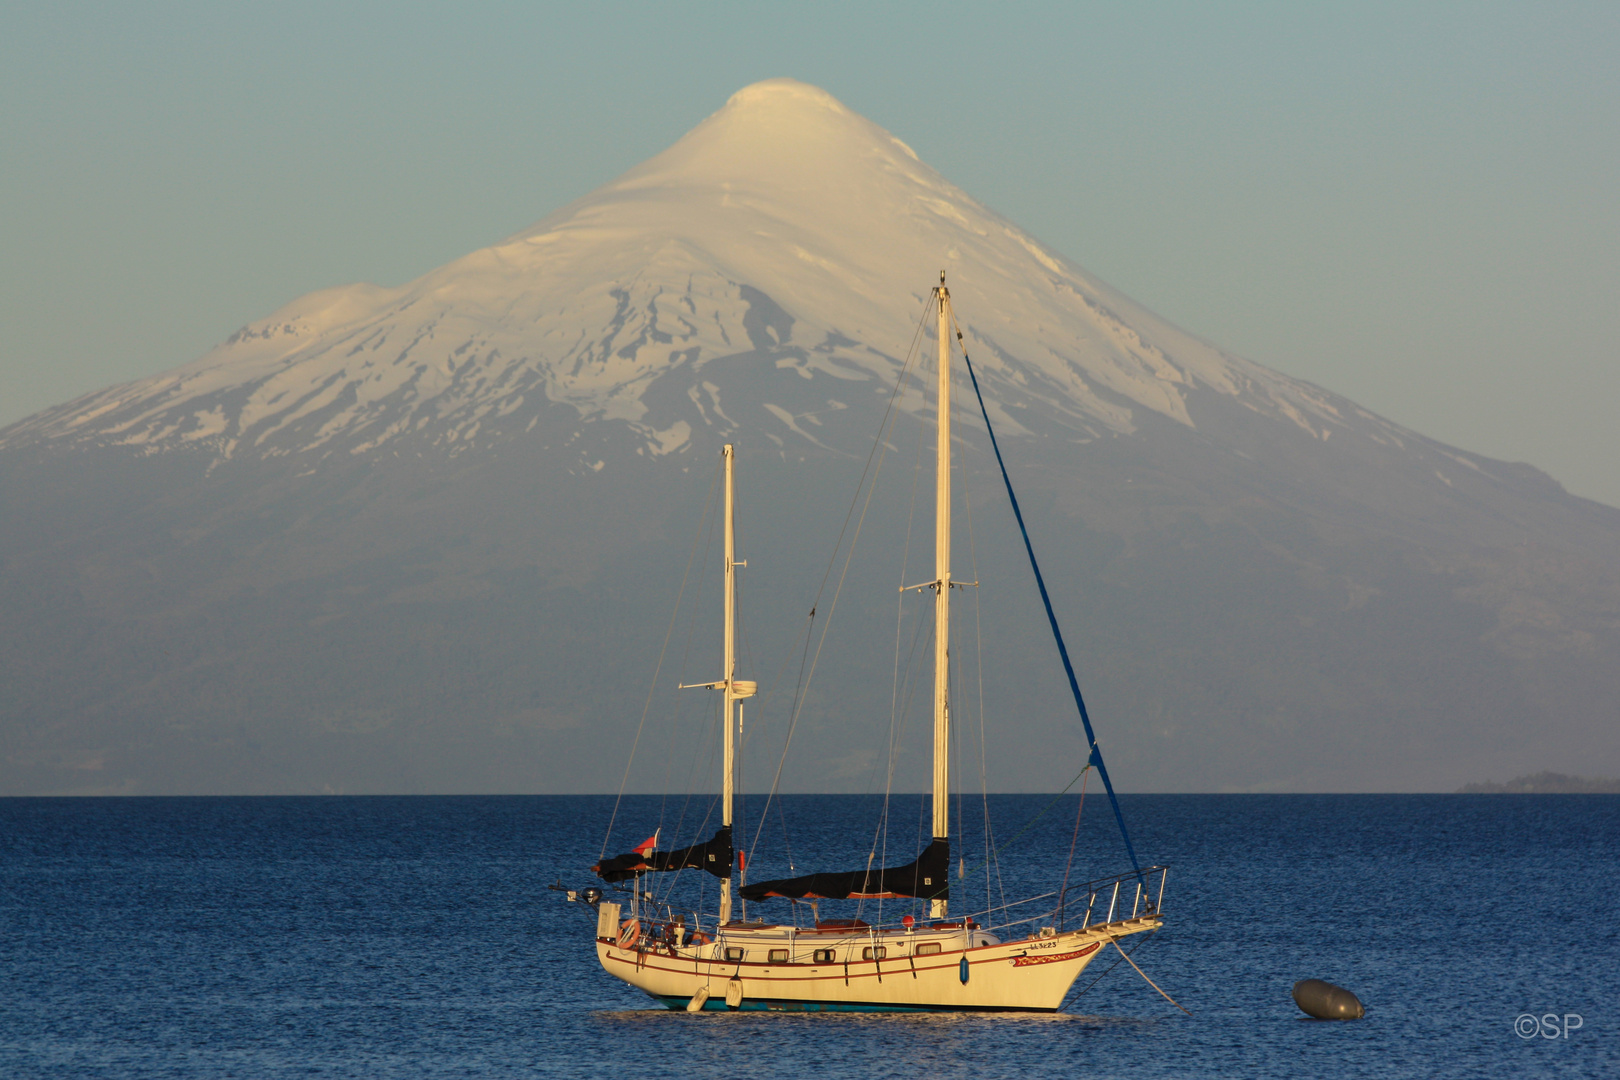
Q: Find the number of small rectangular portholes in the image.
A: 5